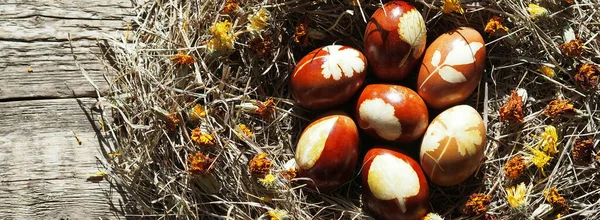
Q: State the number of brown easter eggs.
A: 7